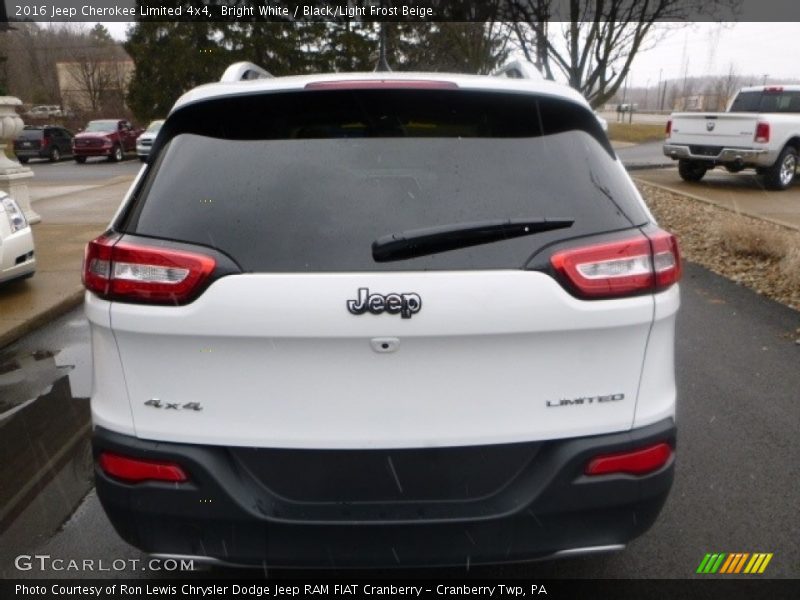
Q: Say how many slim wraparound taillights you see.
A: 2